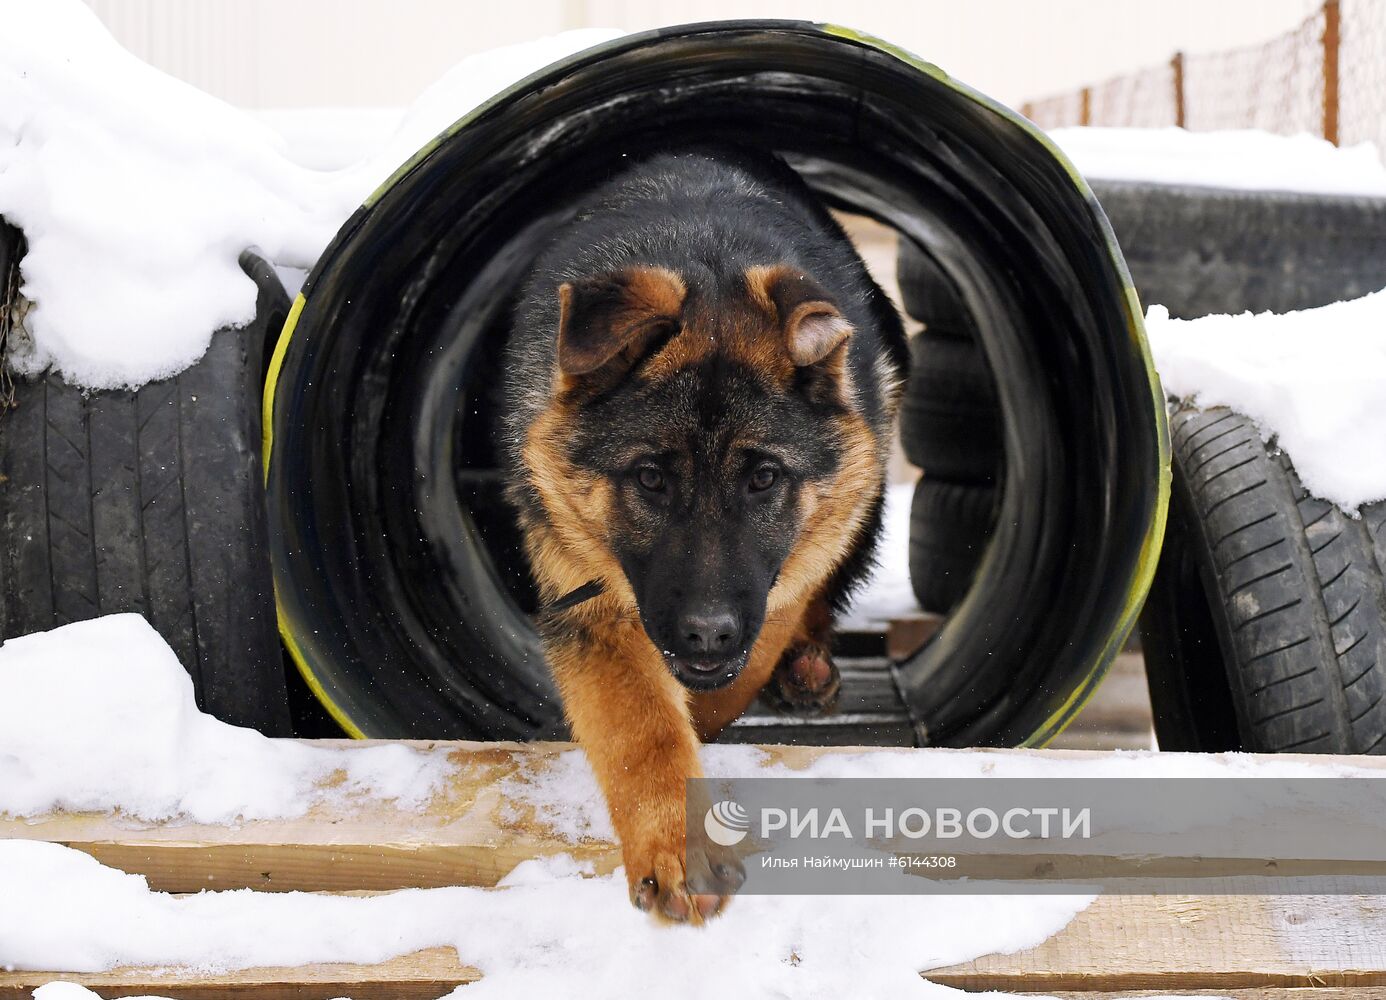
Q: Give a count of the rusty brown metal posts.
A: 4